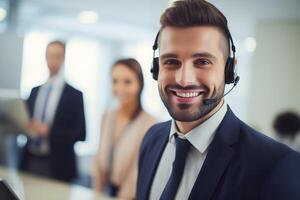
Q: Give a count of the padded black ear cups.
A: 2